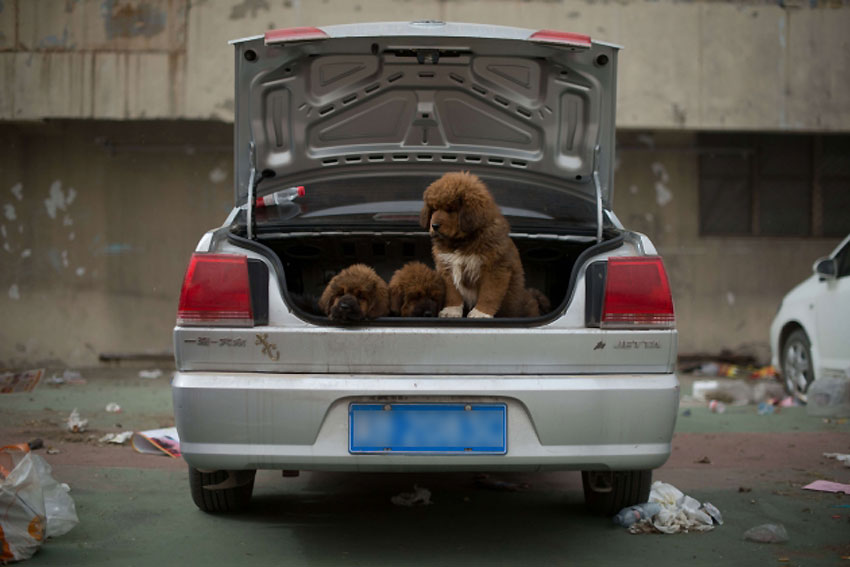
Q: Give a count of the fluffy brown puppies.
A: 3